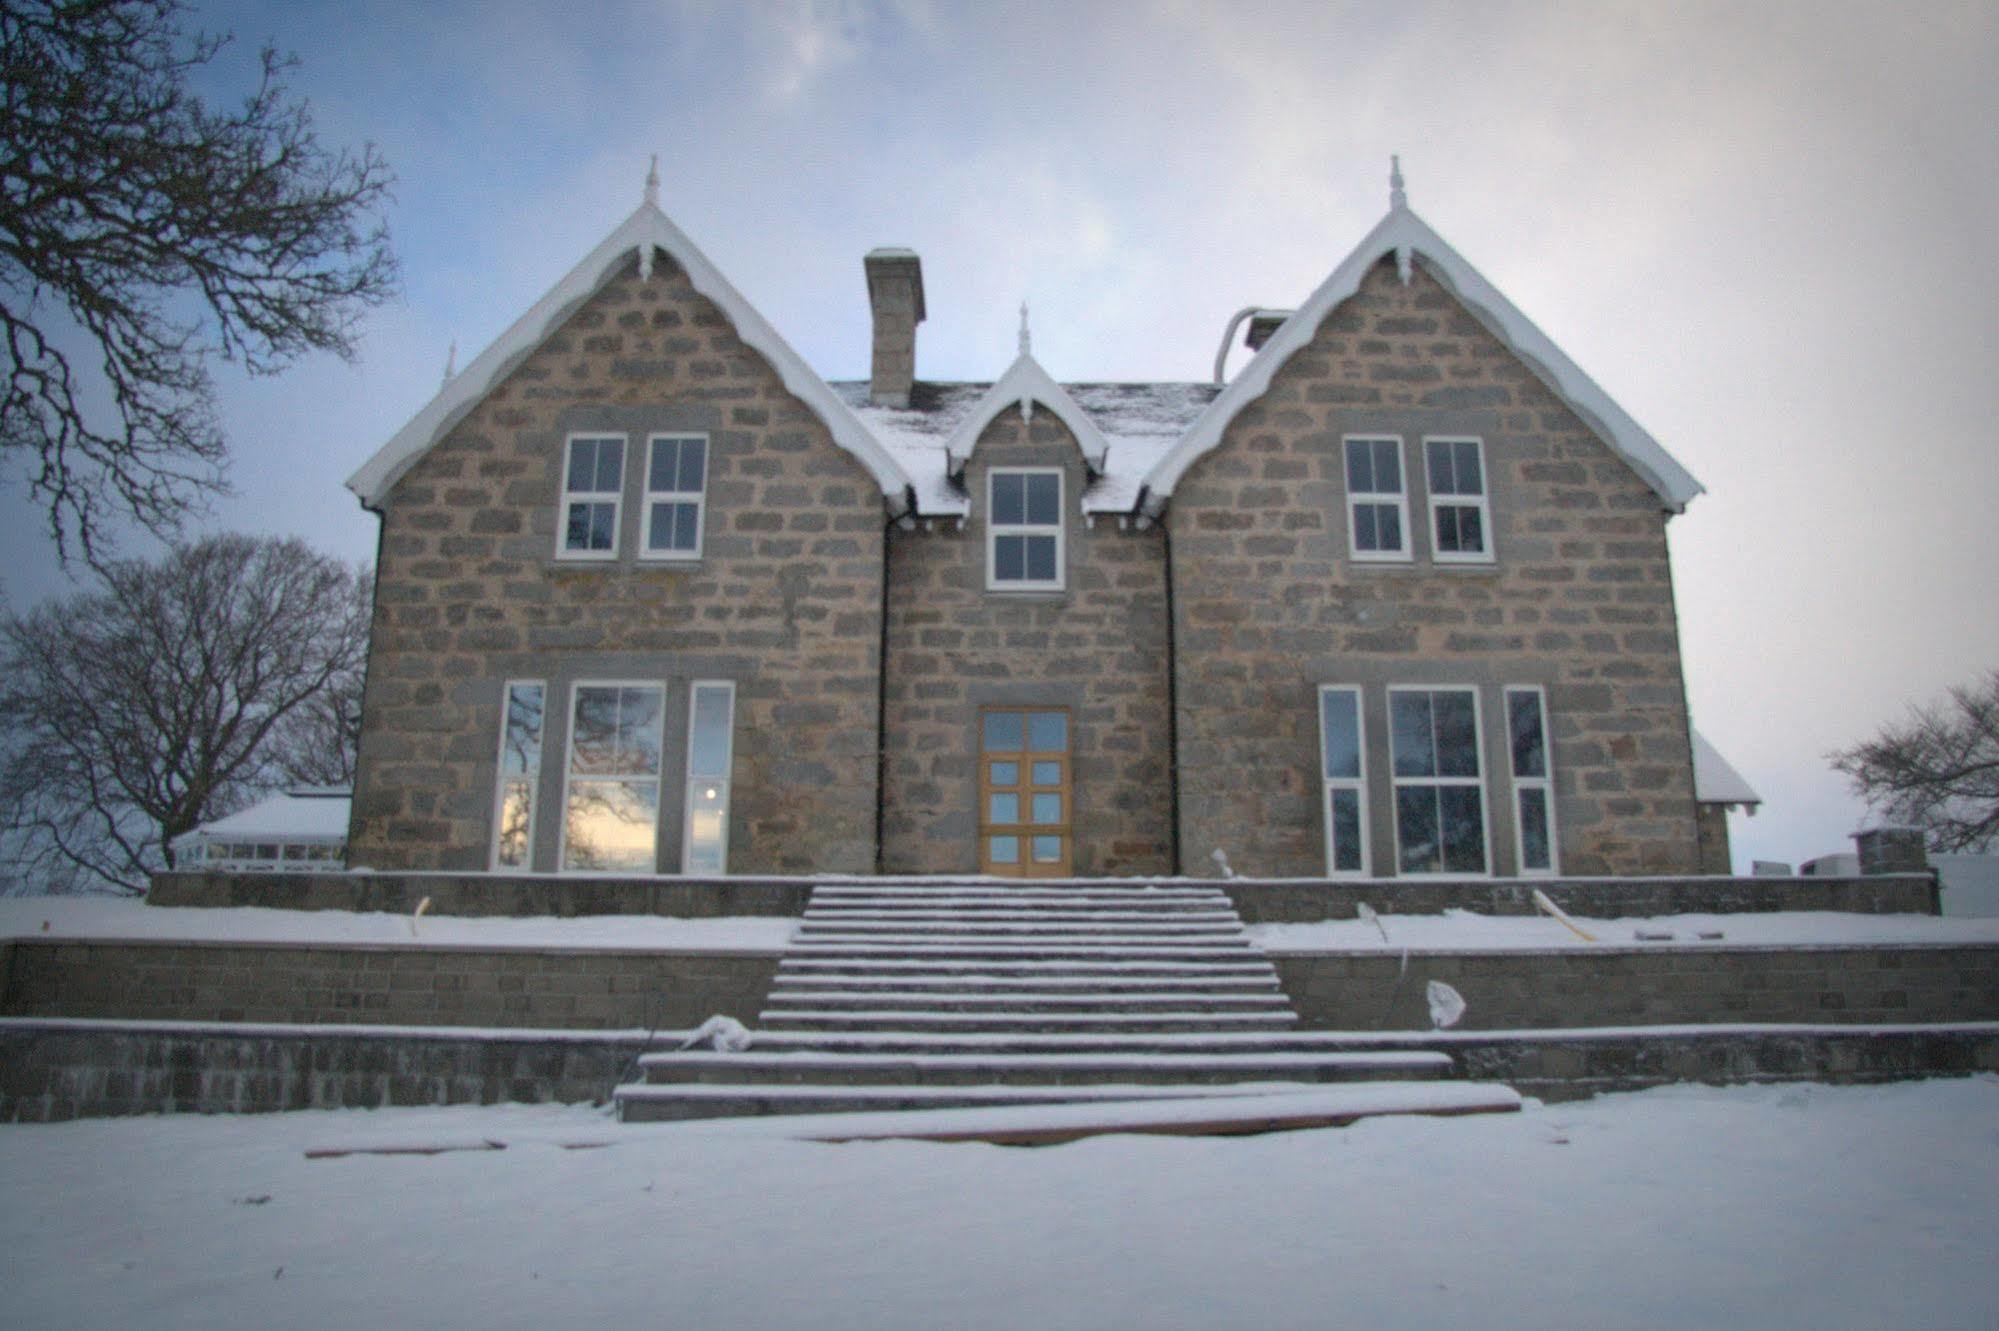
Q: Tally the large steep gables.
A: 2